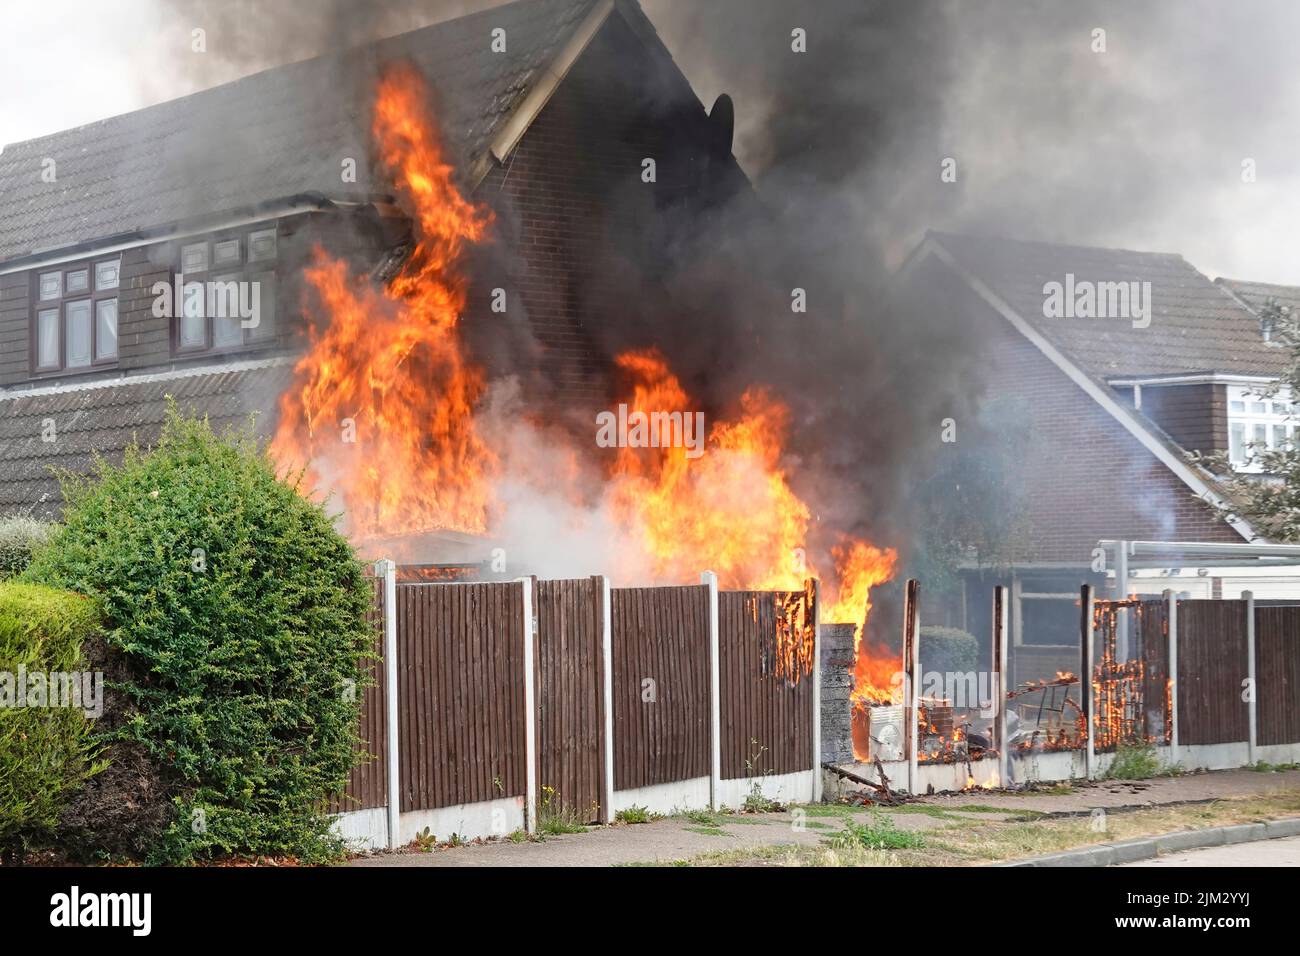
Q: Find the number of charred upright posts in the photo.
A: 3